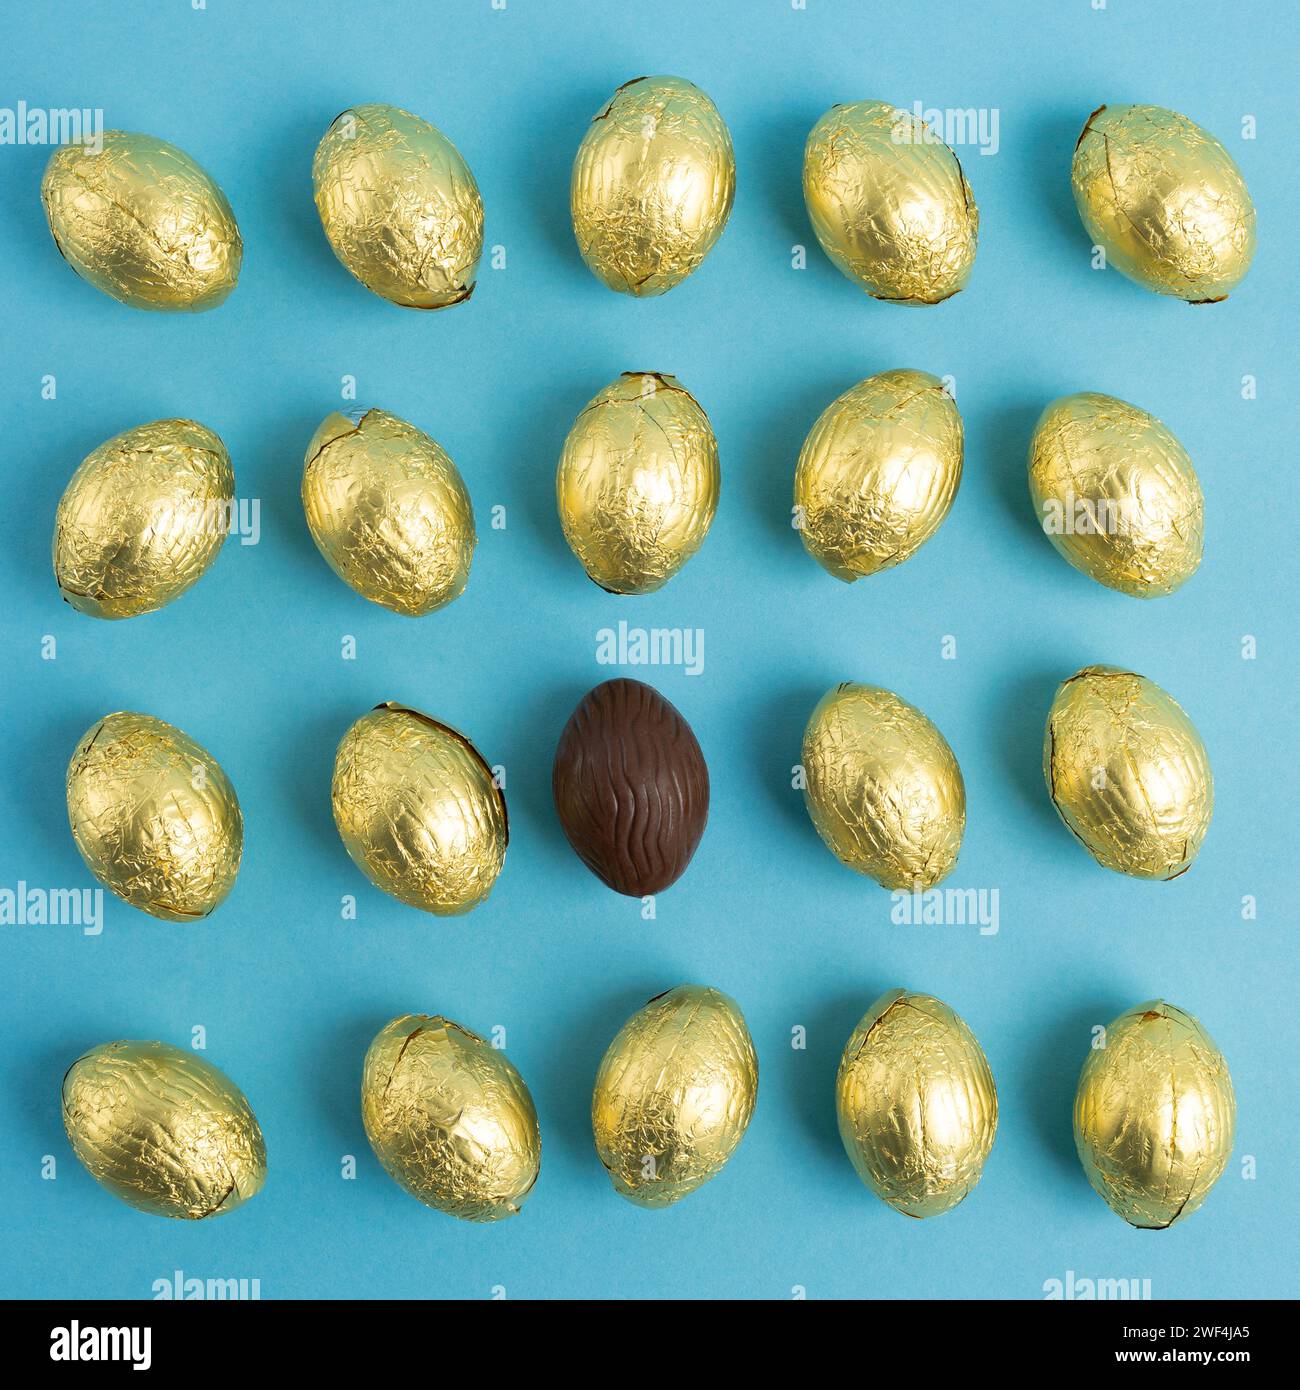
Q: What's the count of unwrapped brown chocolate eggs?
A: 1